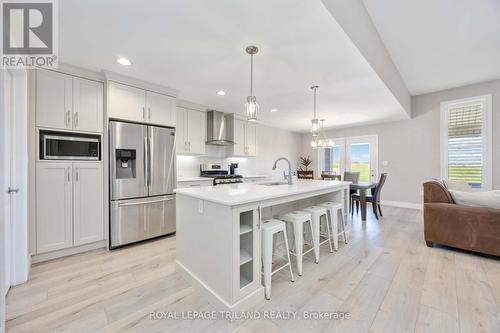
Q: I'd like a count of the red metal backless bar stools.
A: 0